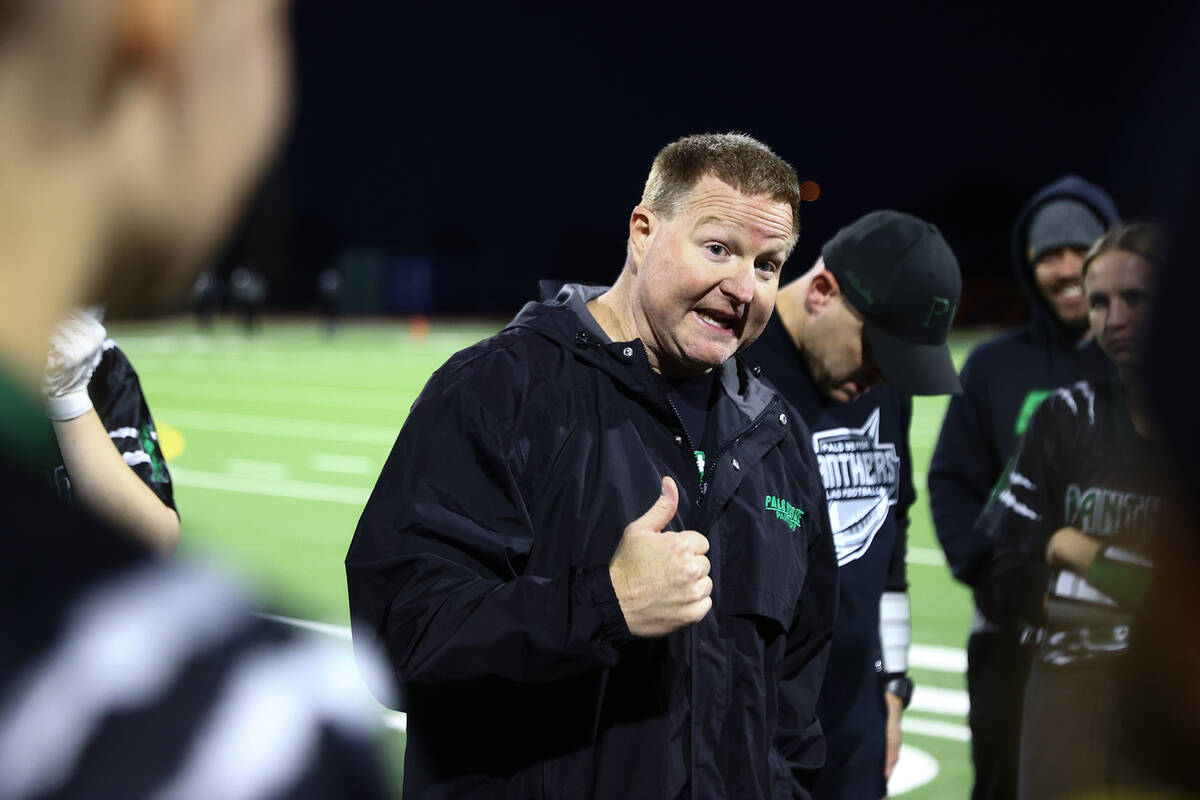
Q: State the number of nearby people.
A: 6